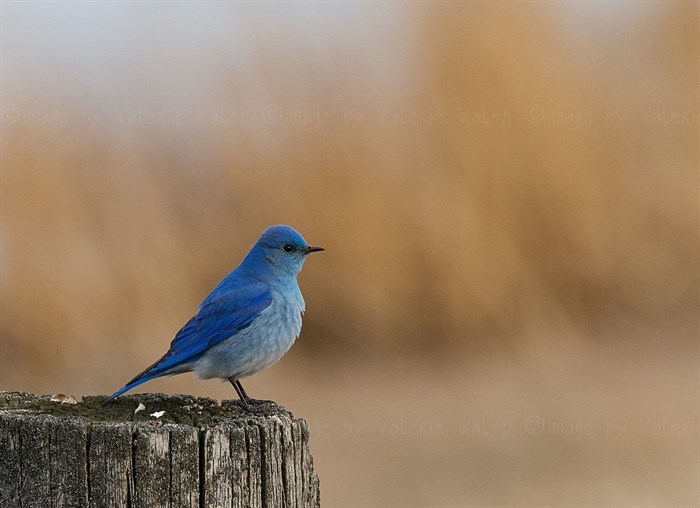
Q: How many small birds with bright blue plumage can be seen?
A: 1